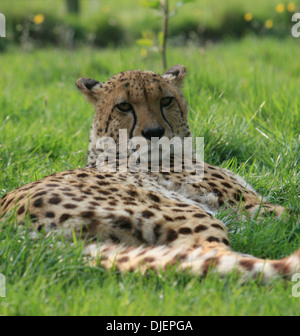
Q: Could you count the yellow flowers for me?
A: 5